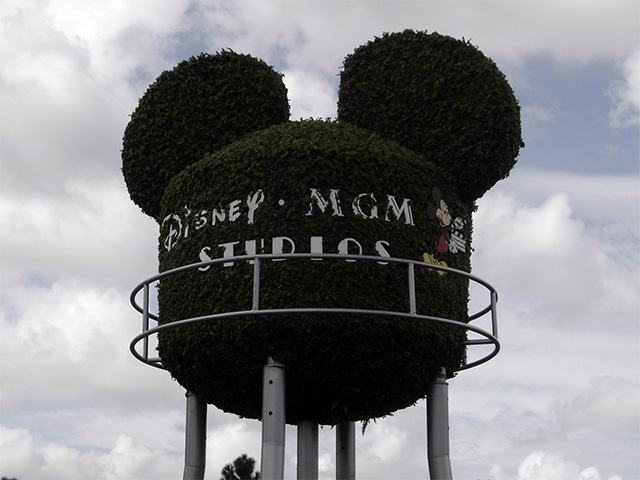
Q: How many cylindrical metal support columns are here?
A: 5